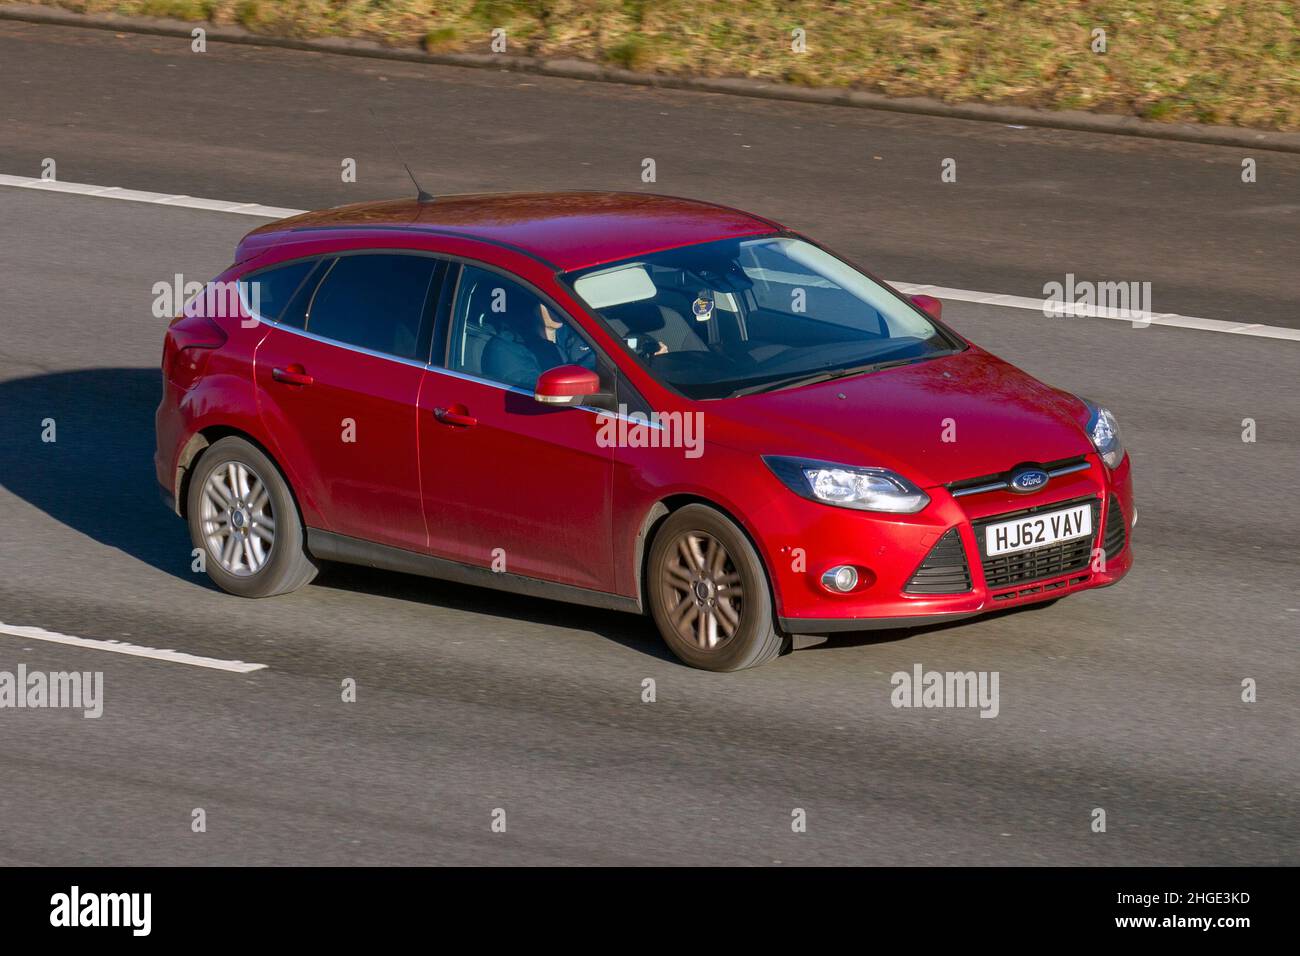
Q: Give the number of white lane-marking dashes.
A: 1